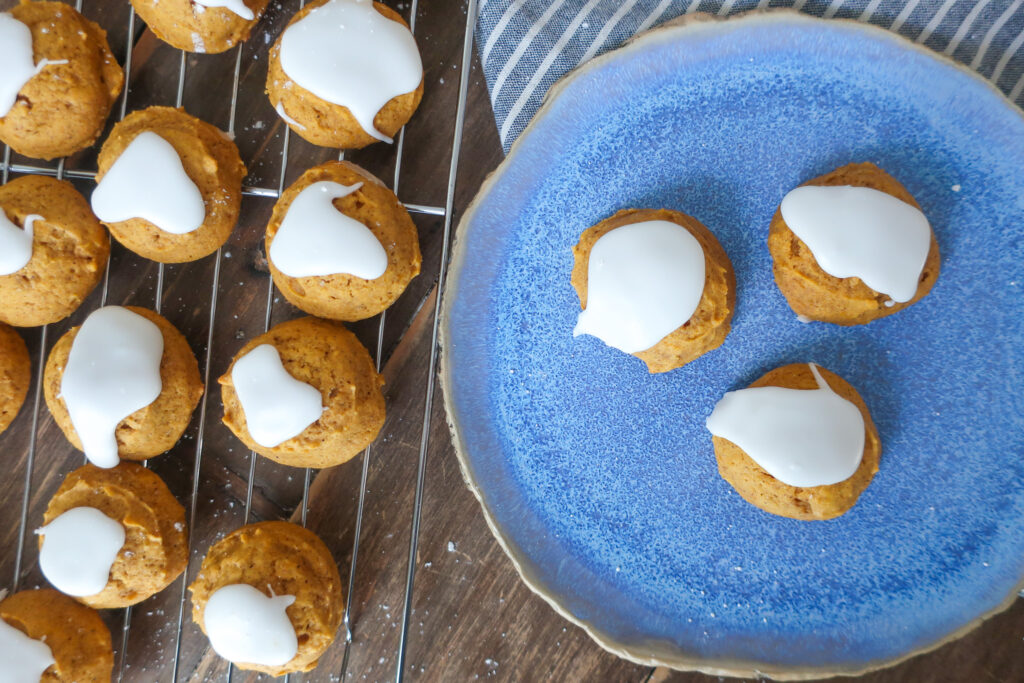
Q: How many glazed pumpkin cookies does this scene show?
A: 14